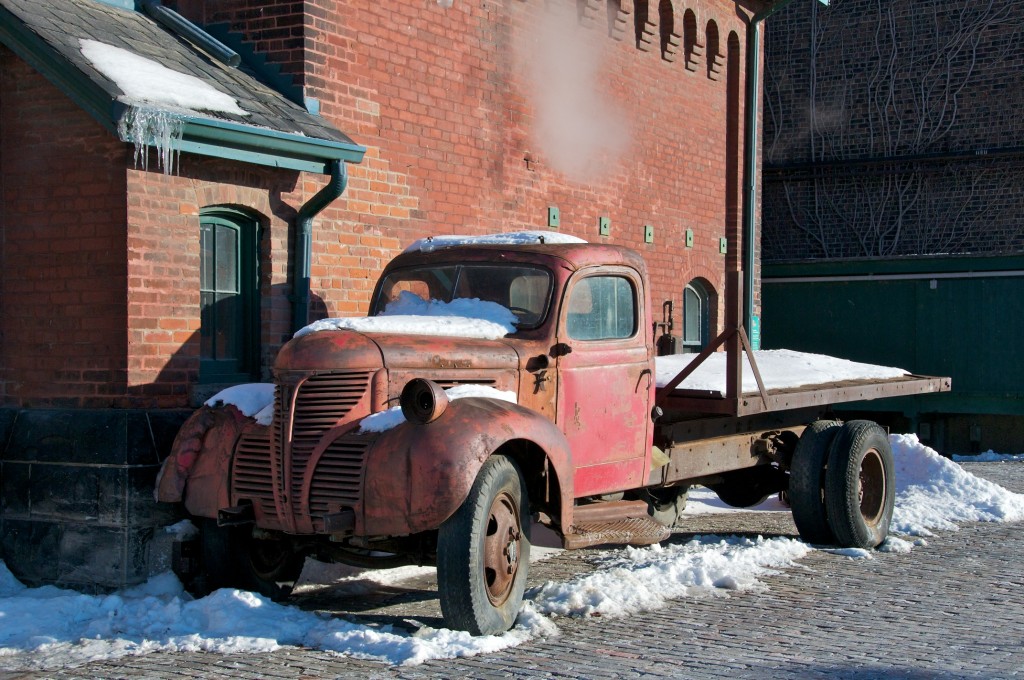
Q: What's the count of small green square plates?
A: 5